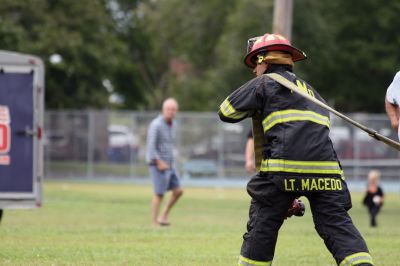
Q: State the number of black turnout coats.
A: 1